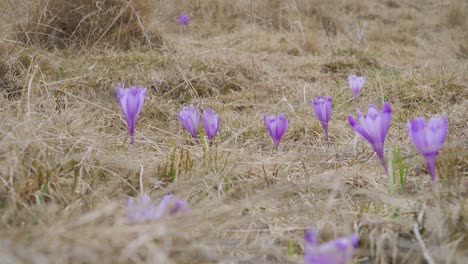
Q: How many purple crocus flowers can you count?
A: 11